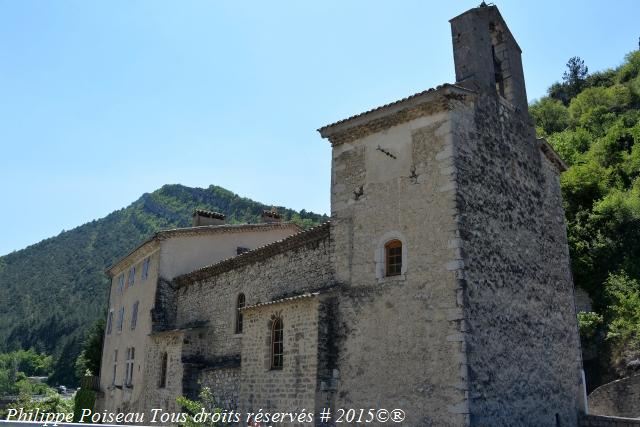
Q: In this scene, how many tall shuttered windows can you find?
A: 6